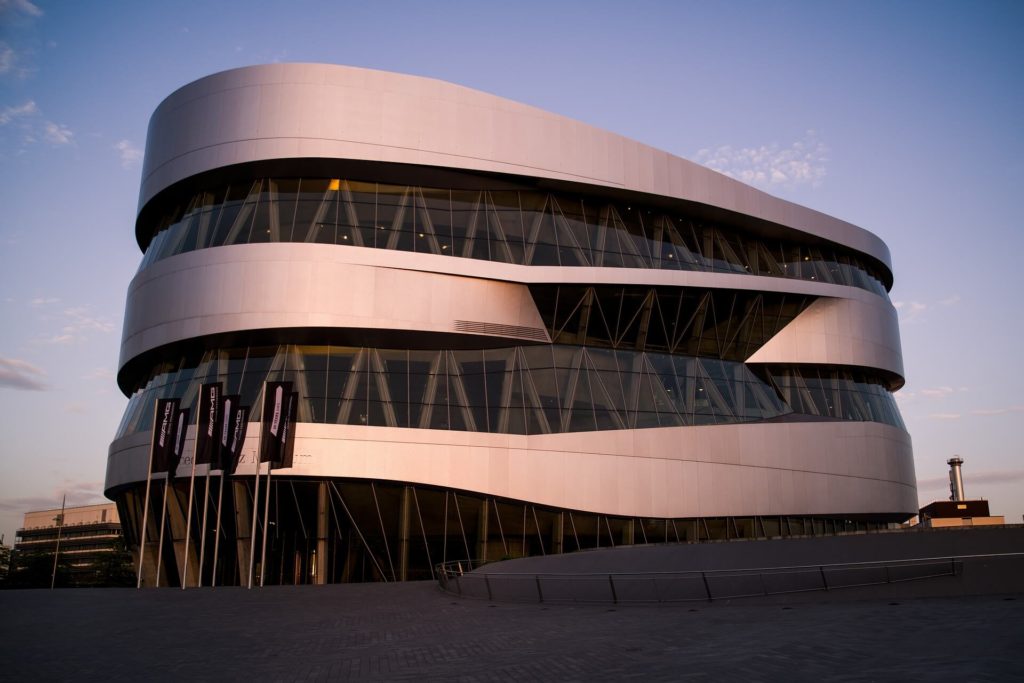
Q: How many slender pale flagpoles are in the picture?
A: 7